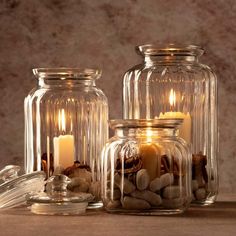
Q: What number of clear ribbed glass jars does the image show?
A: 3